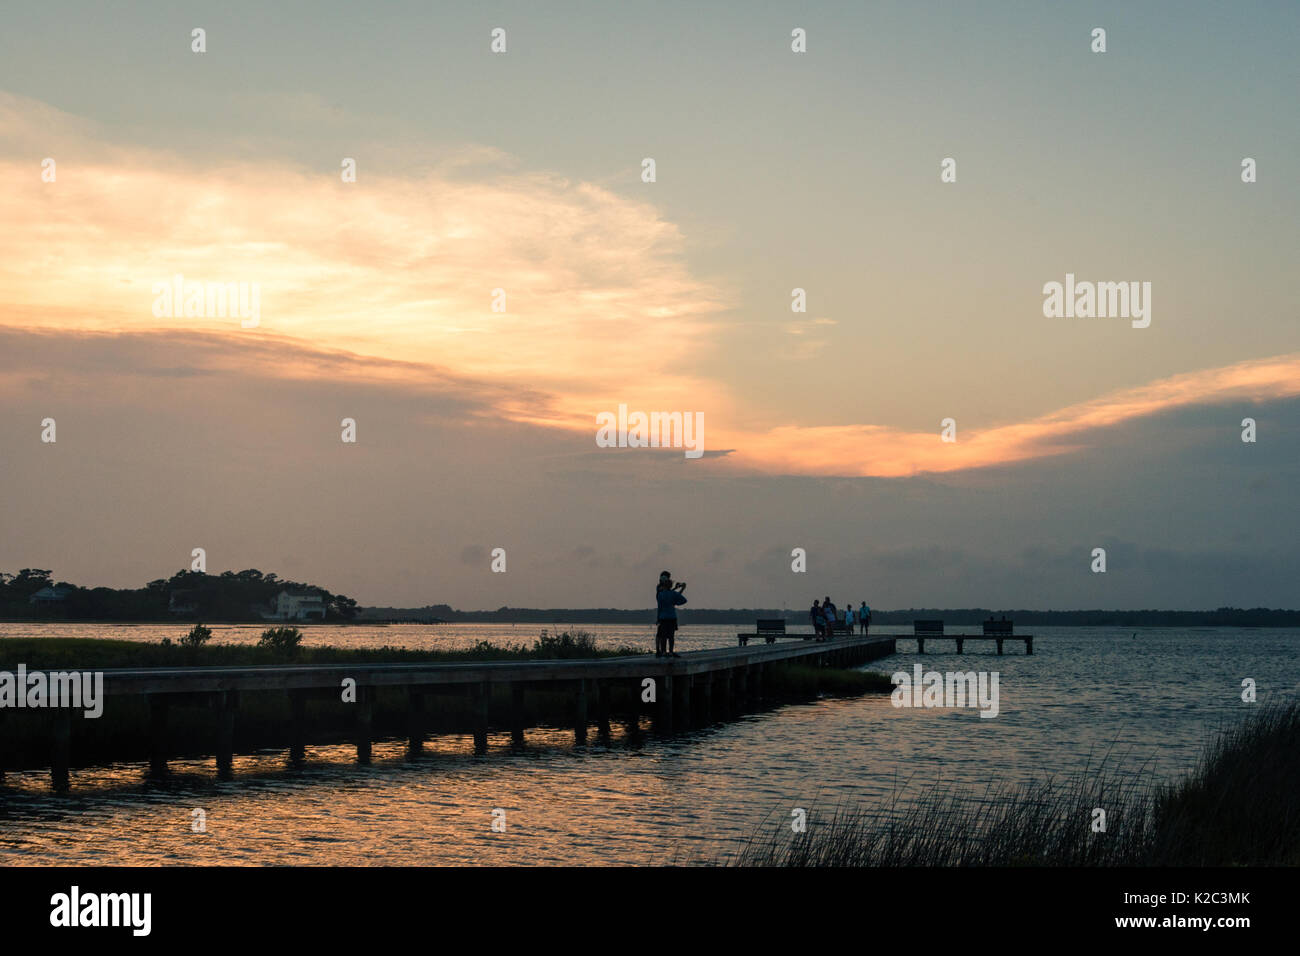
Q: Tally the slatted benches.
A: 4